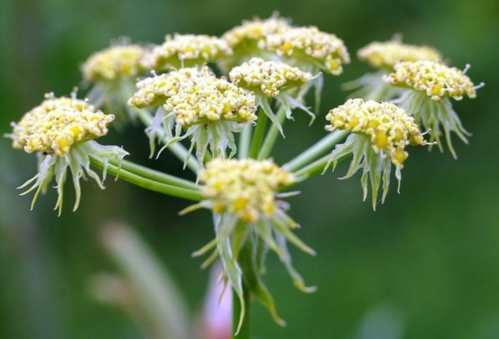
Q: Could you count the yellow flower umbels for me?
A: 12